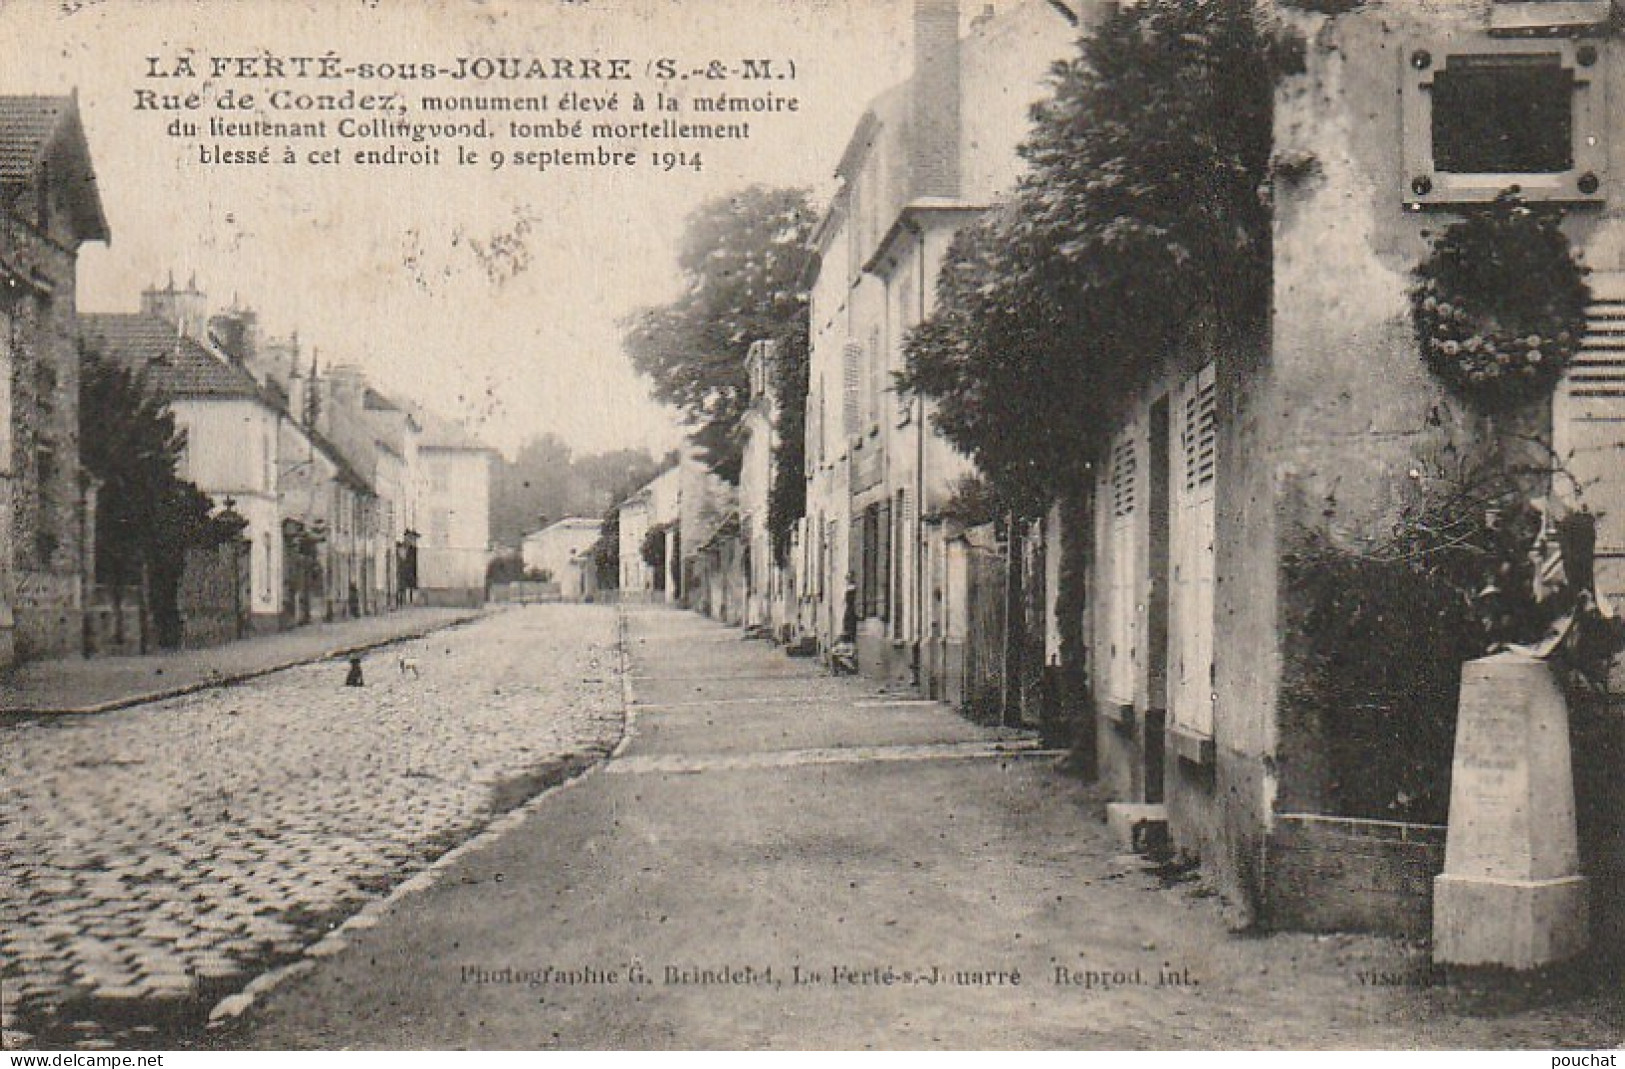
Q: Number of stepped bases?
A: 1